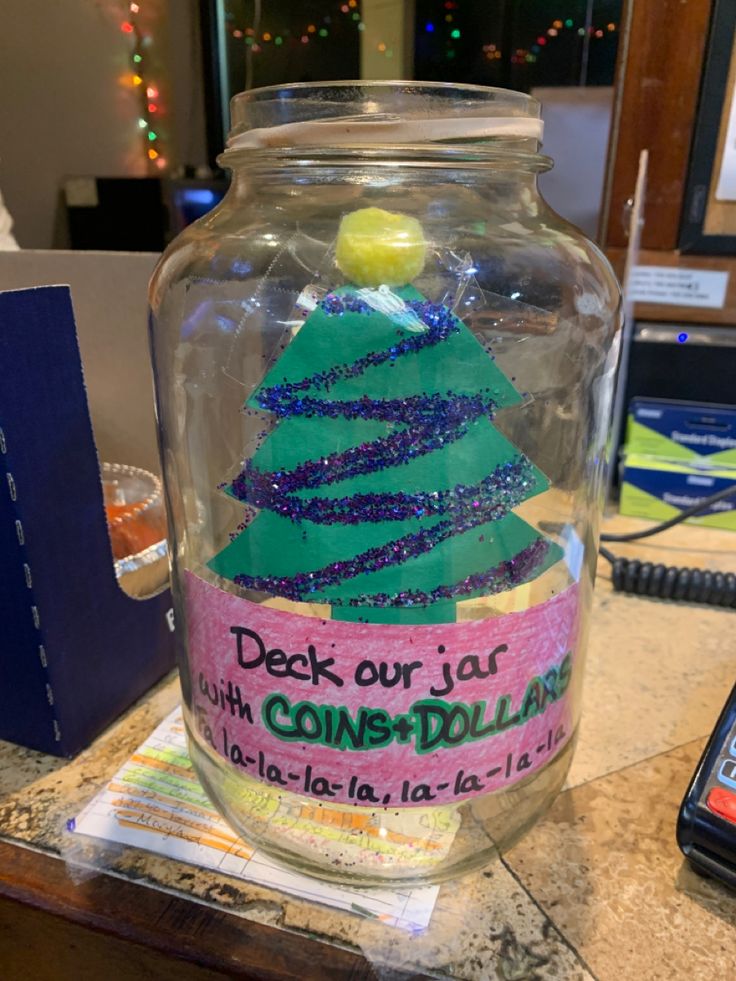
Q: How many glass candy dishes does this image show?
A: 1